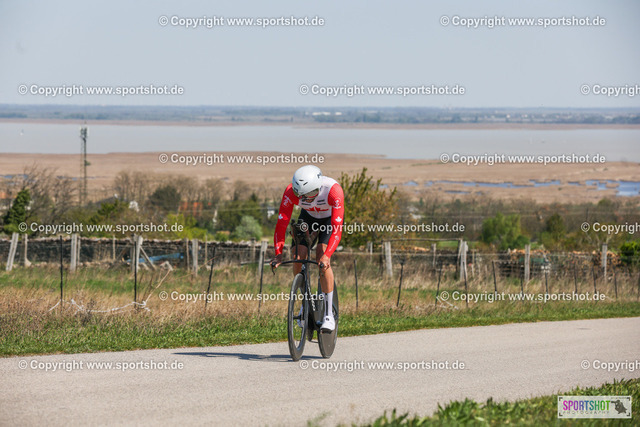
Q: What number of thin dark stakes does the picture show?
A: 15